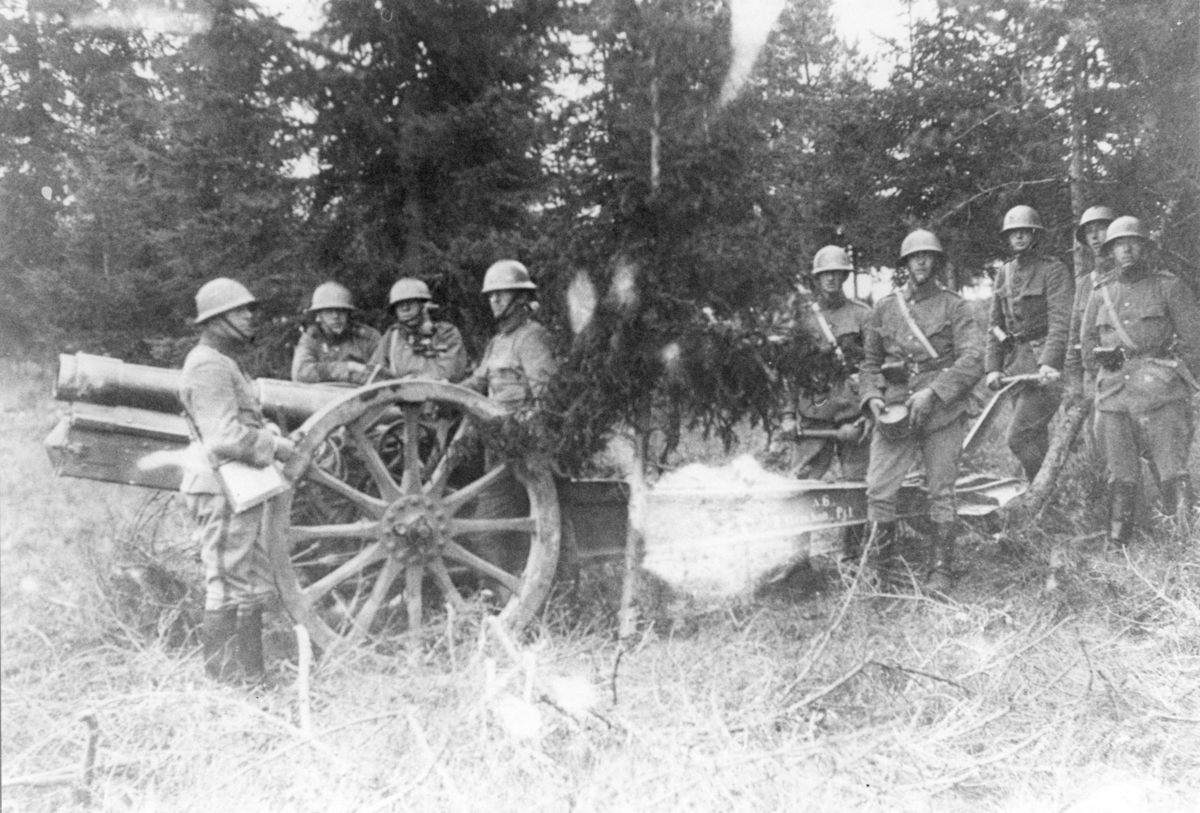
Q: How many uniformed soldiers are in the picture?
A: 9